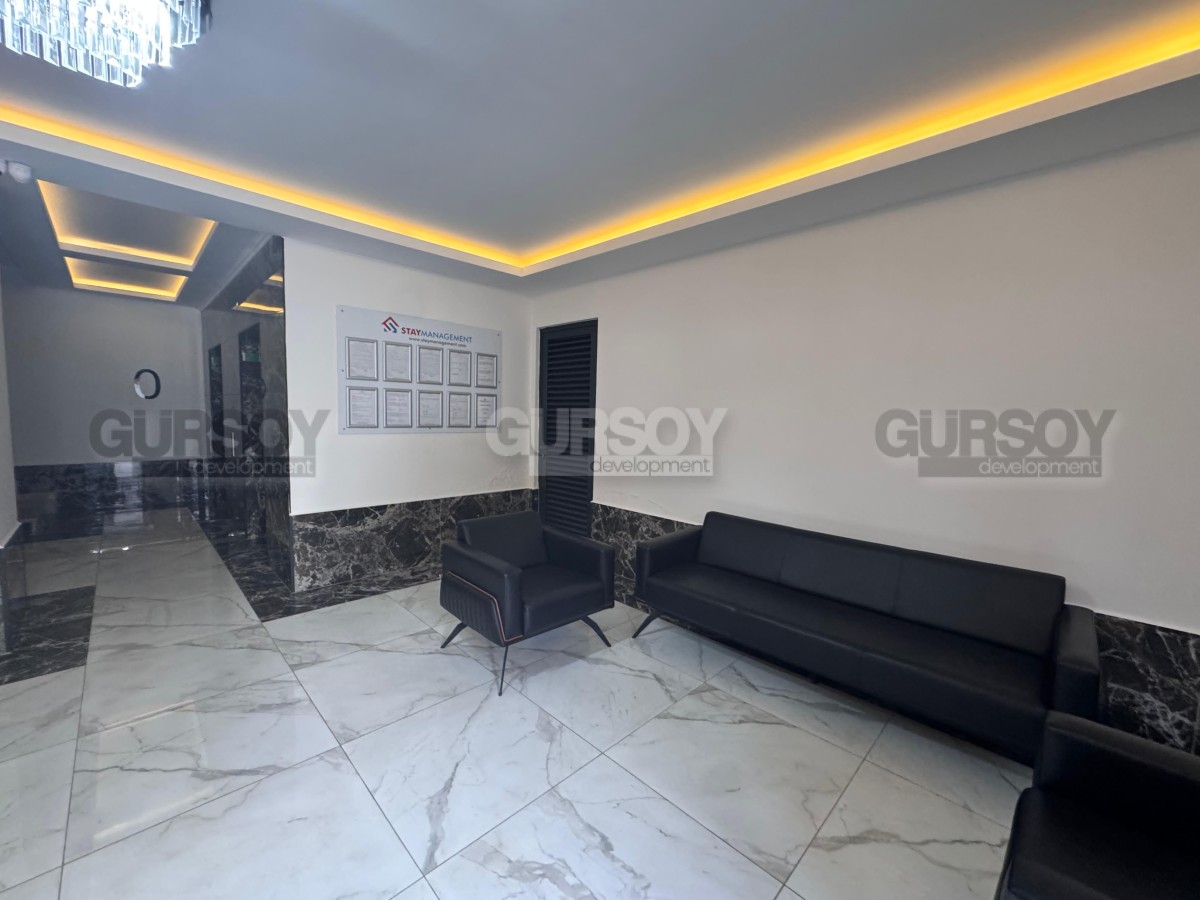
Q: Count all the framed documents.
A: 10